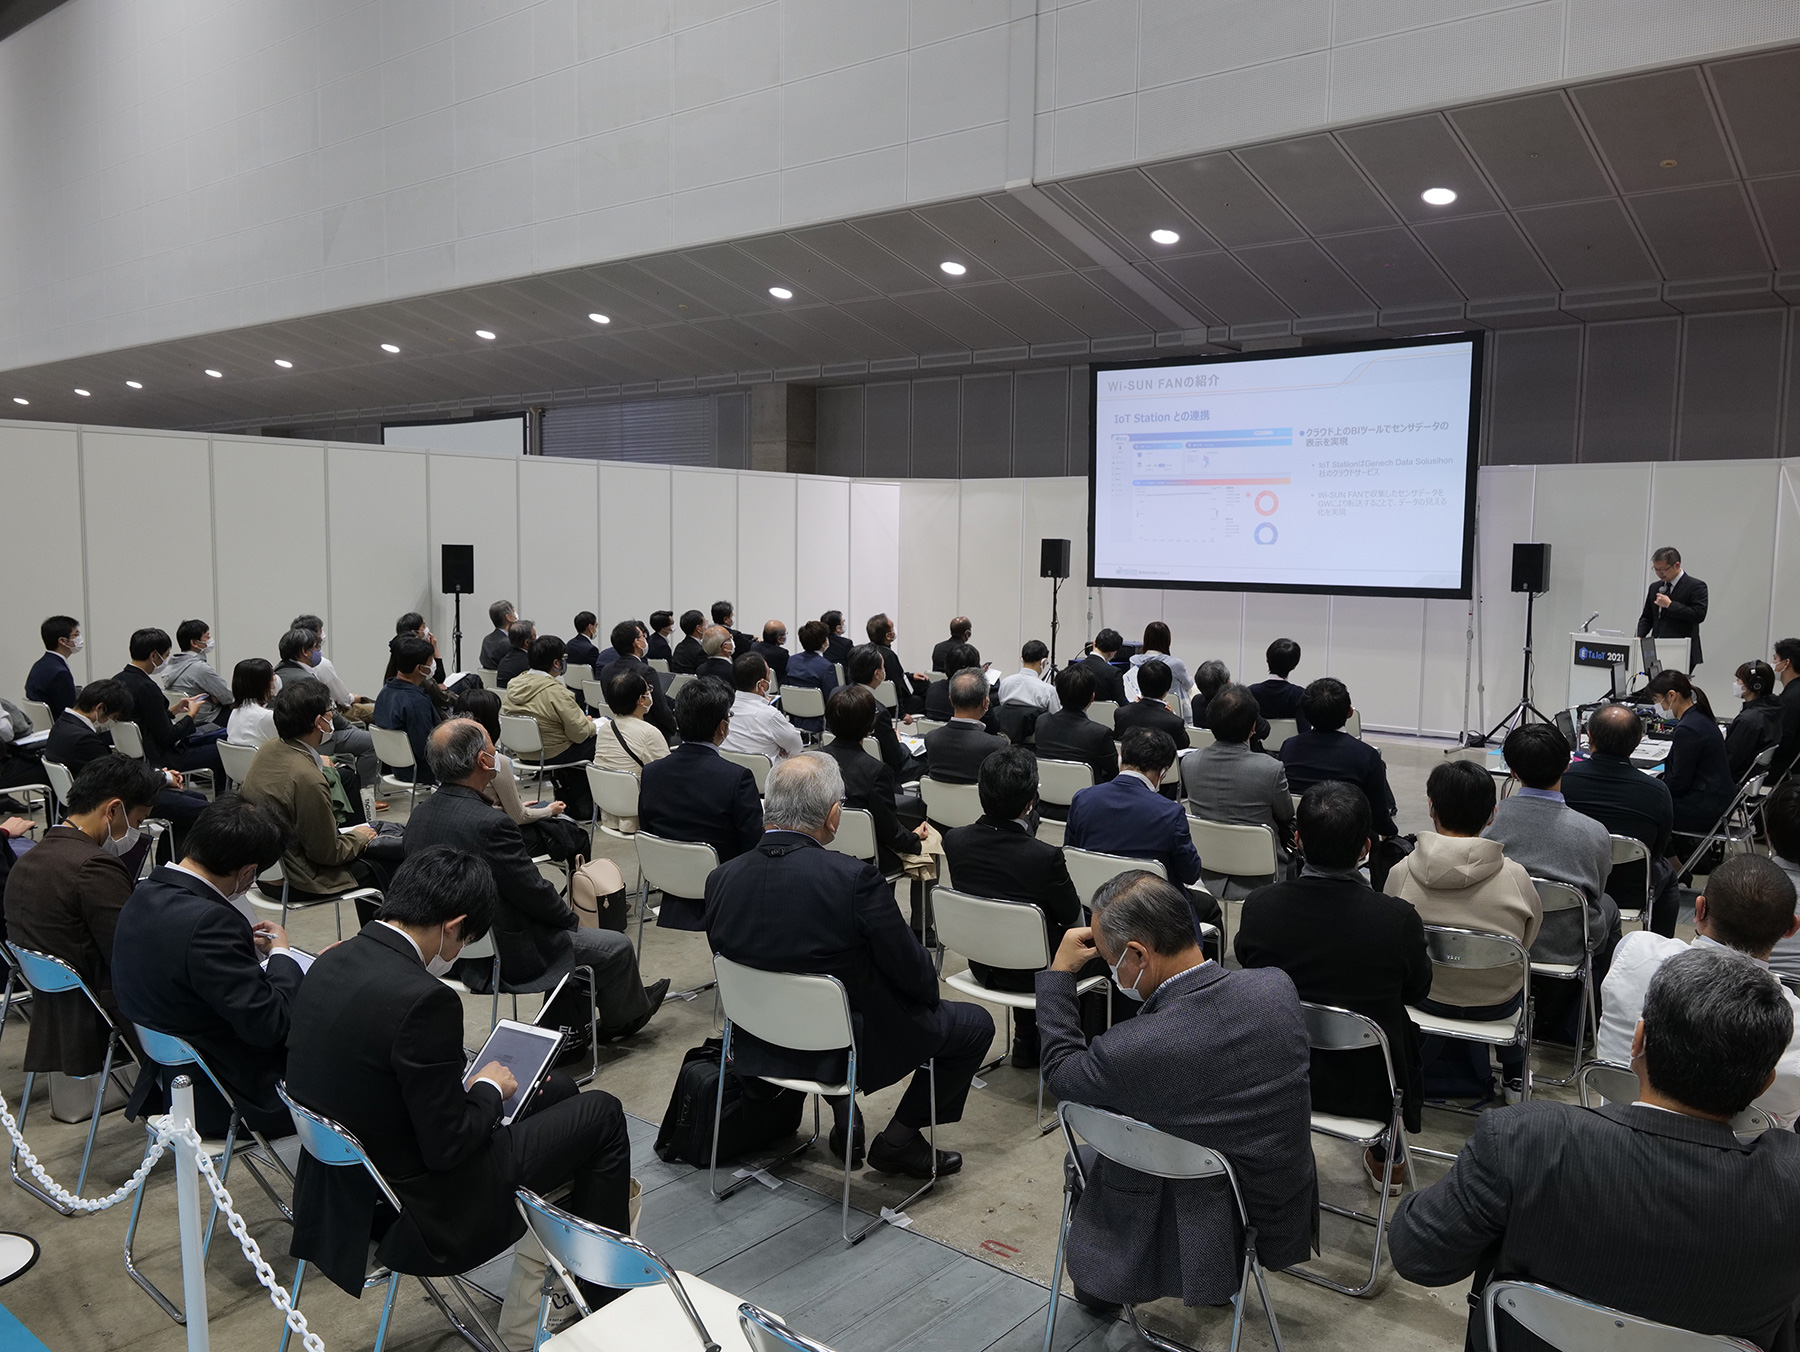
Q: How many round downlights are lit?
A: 12